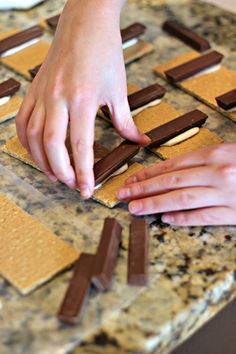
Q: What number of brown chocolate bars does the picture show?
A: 14